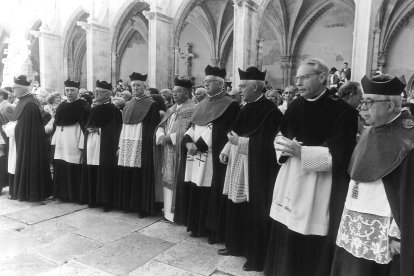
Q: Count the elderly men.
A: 9